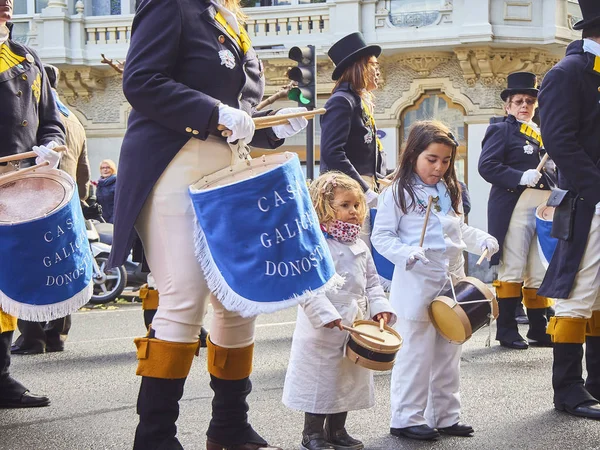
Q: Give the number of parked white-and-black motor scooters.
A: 1